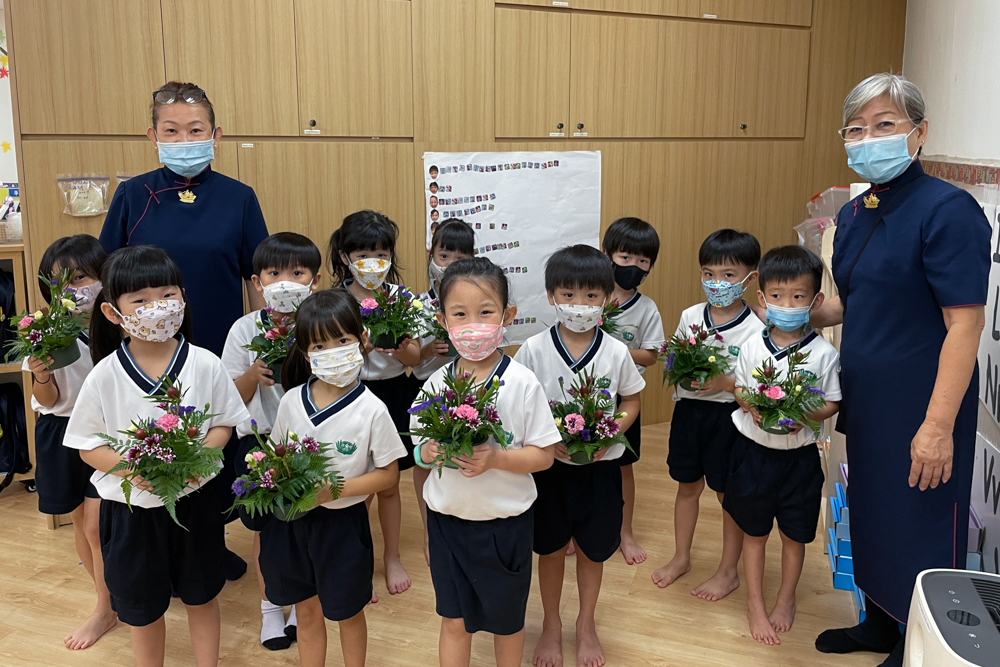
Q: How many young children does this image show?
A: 11